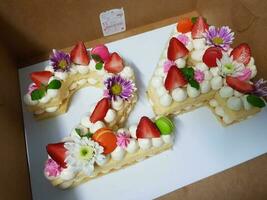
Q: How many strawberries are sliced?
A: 11